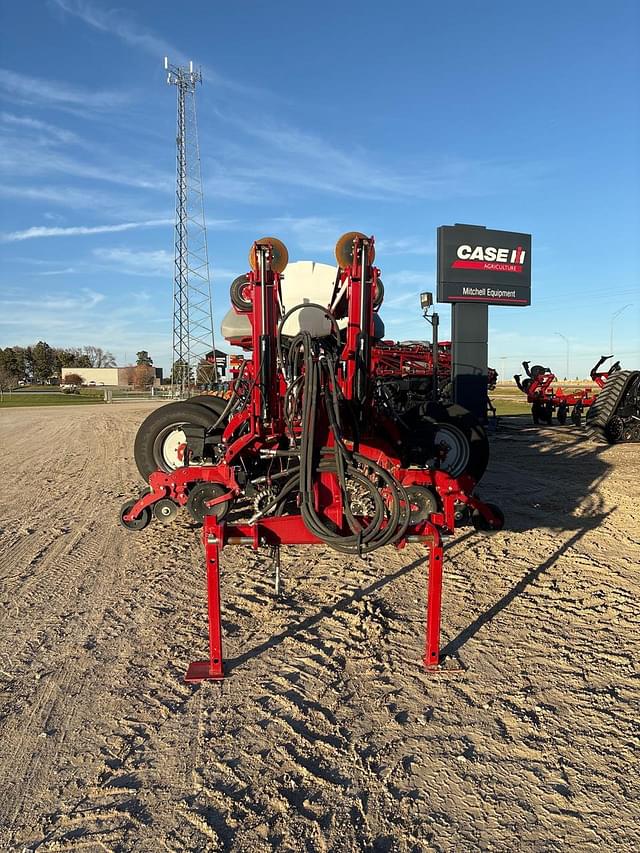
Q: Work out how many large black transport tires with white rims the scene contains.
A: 2